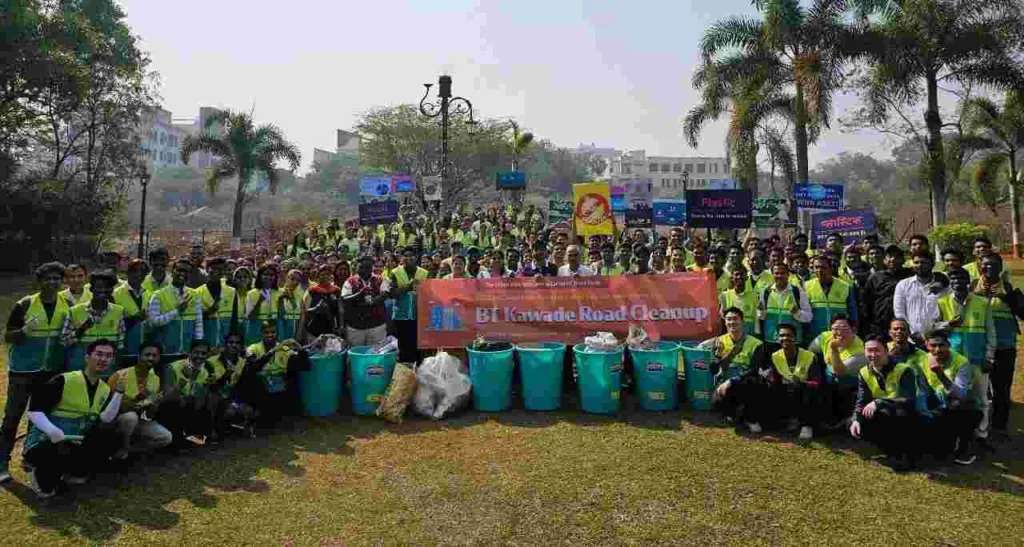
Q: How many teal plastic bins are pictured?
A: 7